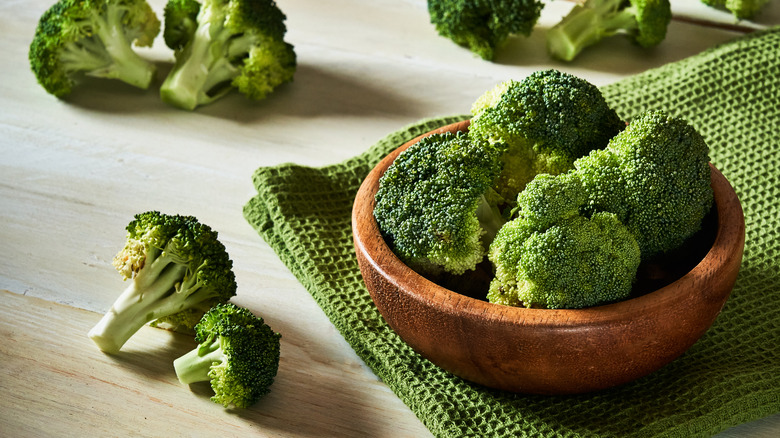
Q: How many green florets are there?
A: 11